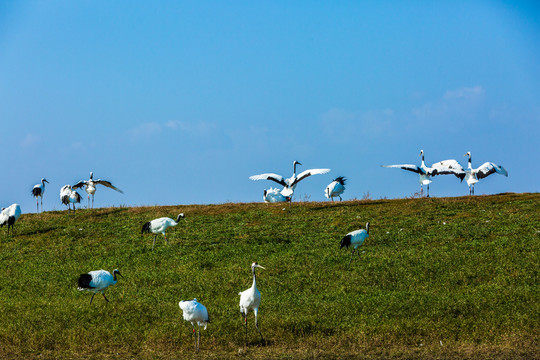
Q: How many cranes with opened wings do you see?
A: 4